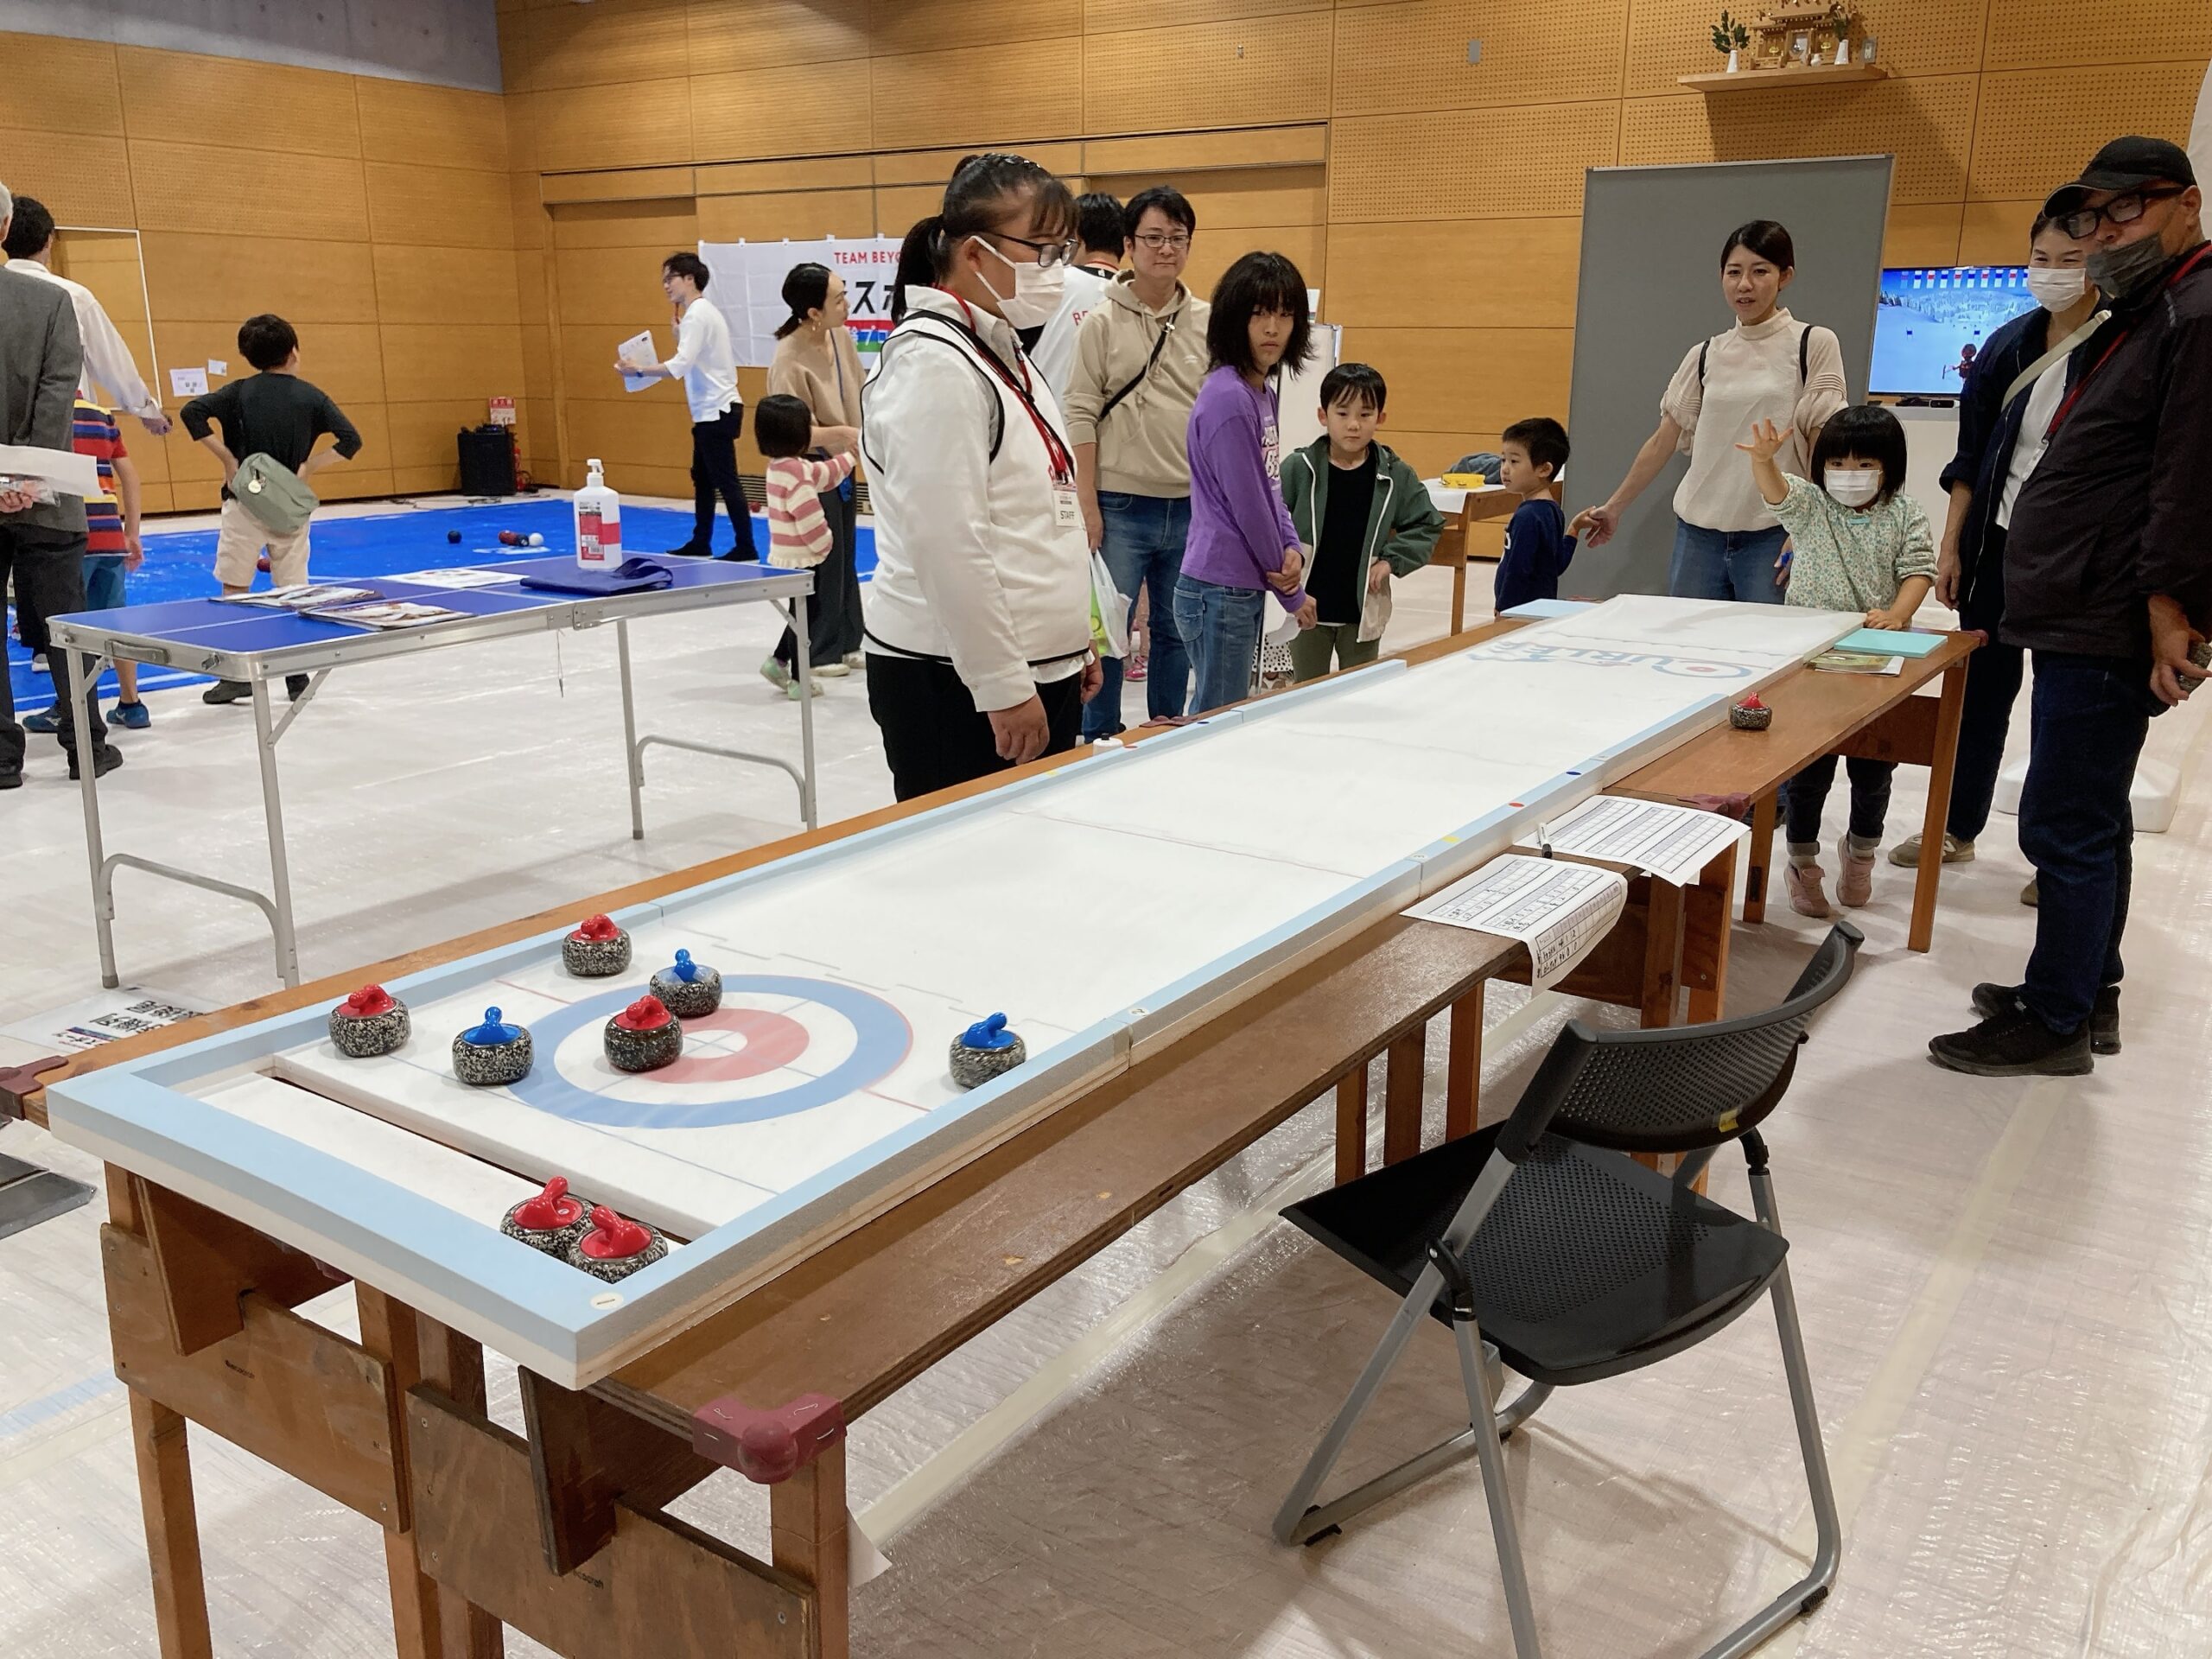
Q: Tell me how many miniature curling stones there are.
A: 9